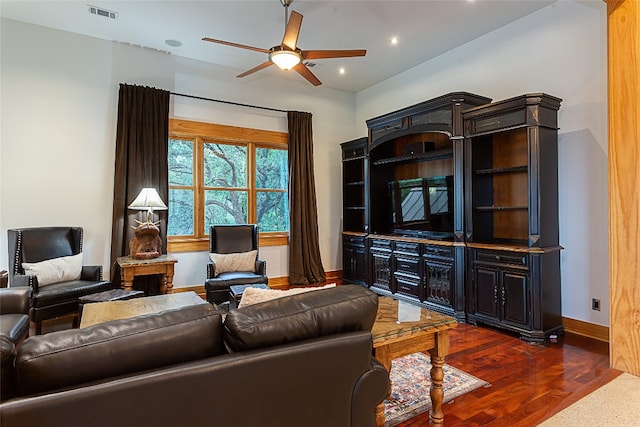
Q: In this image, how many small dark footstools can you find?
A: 2